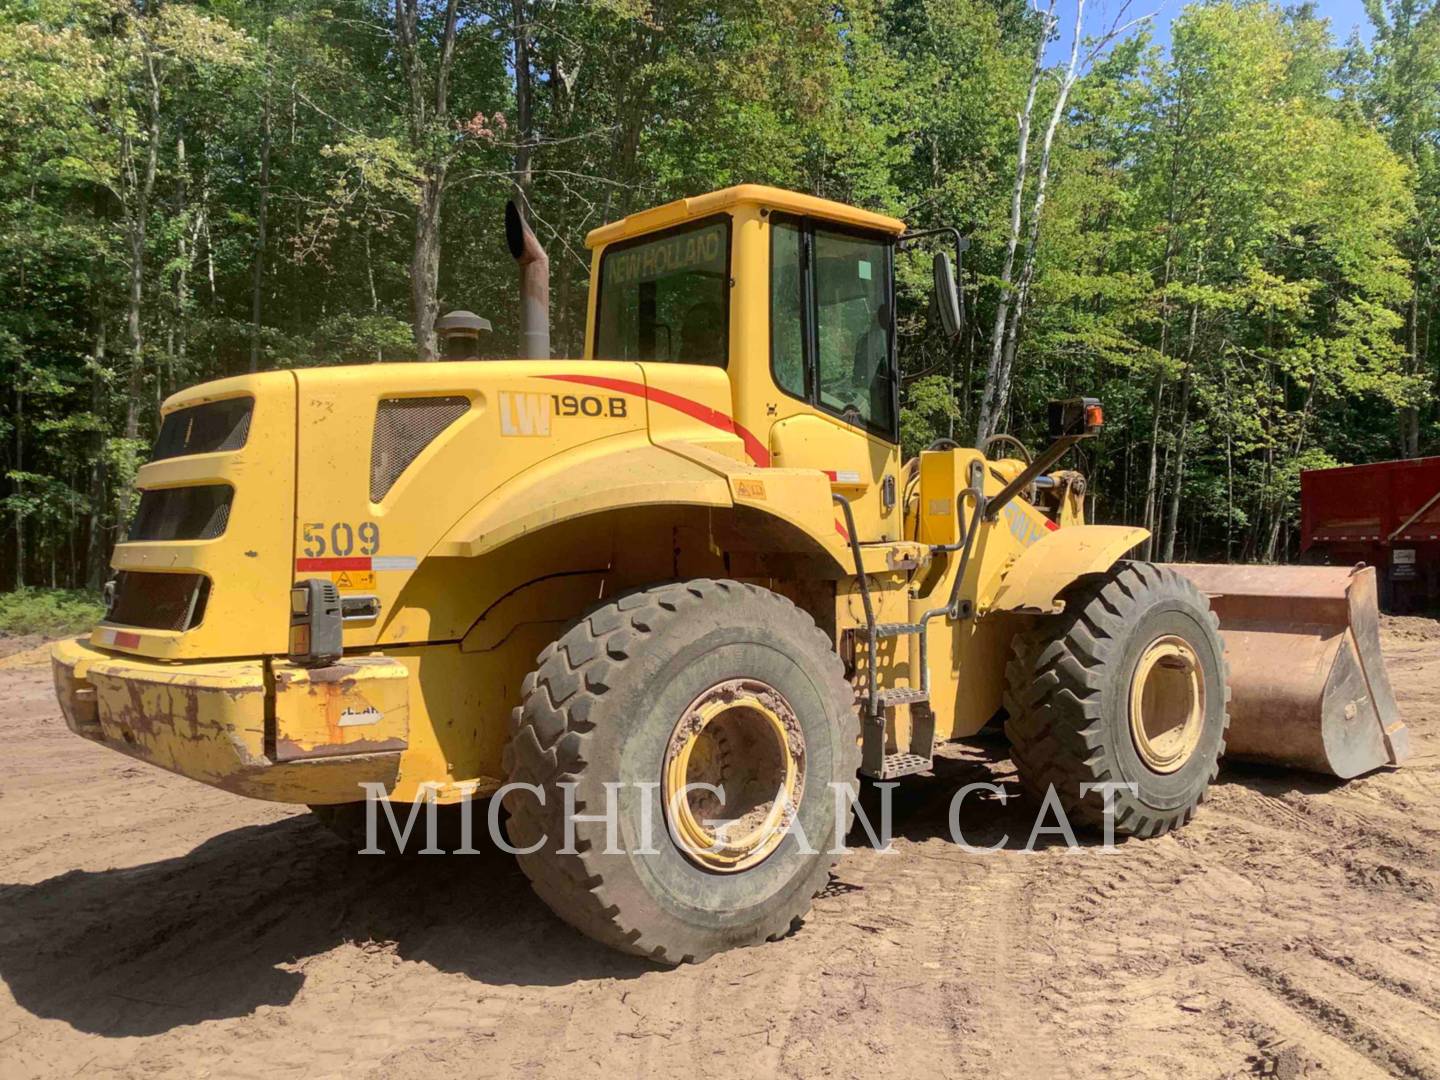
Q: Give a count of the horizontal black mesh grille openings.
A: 3